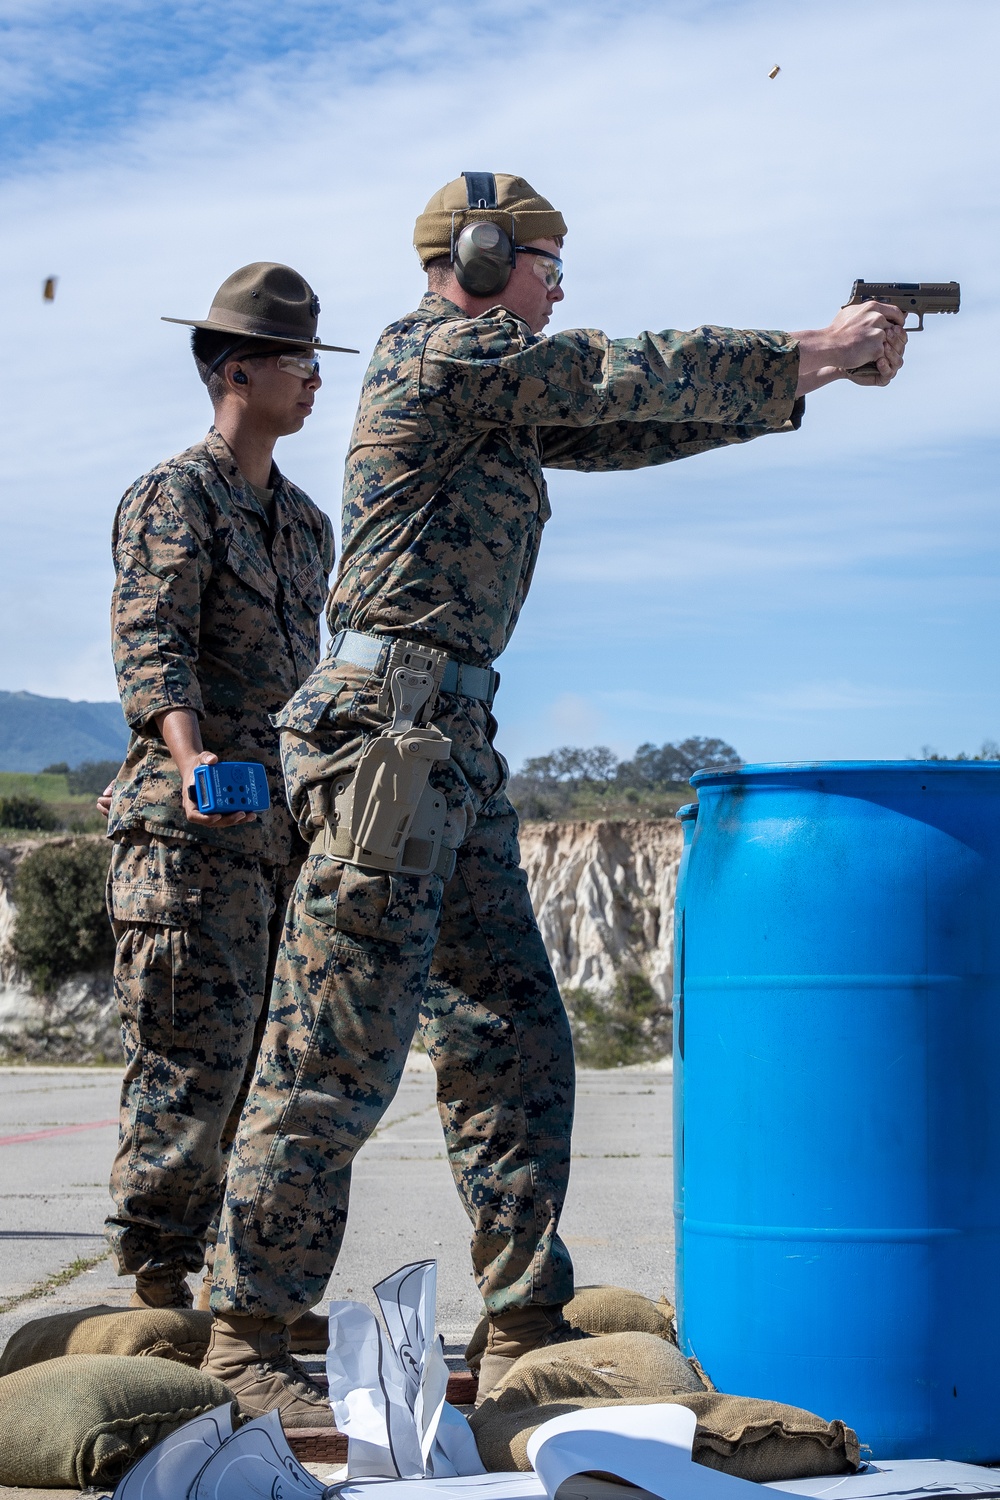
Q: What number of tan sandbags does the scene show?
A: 5